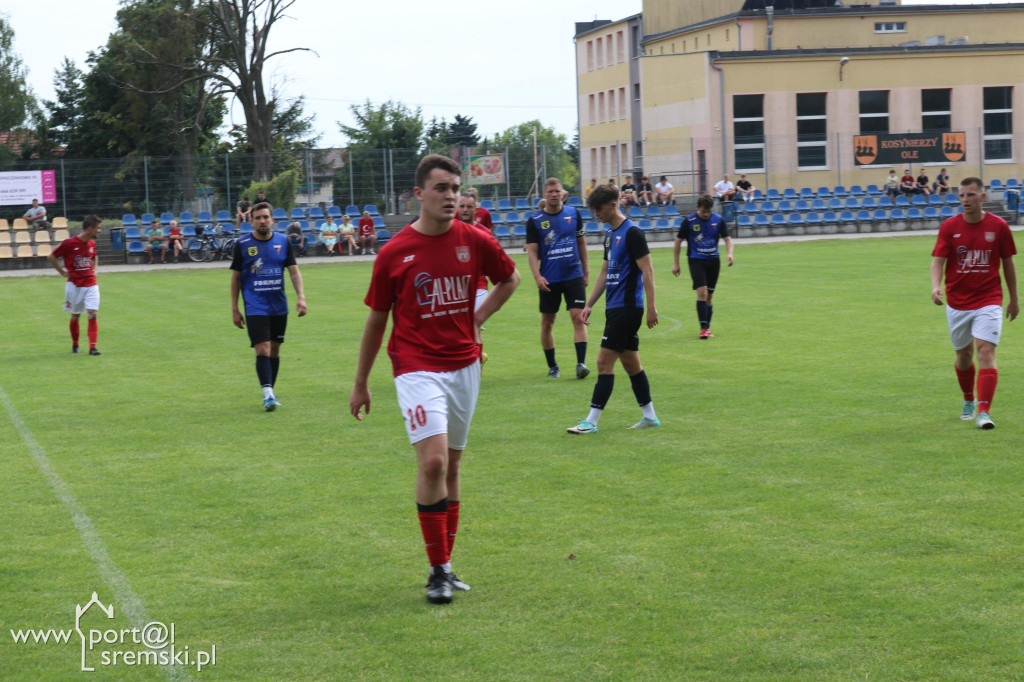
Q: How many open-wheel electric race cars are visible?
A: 0